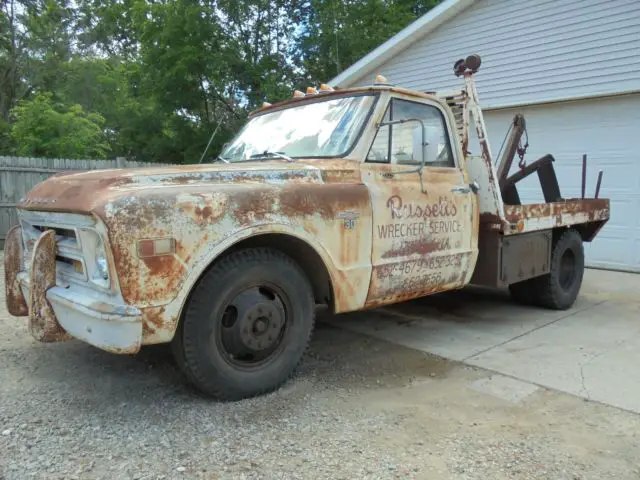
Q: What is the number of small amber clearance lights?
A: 5